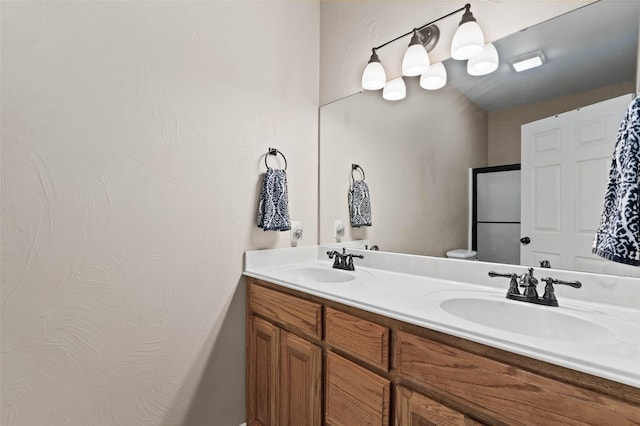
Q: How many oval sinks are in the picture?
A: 2